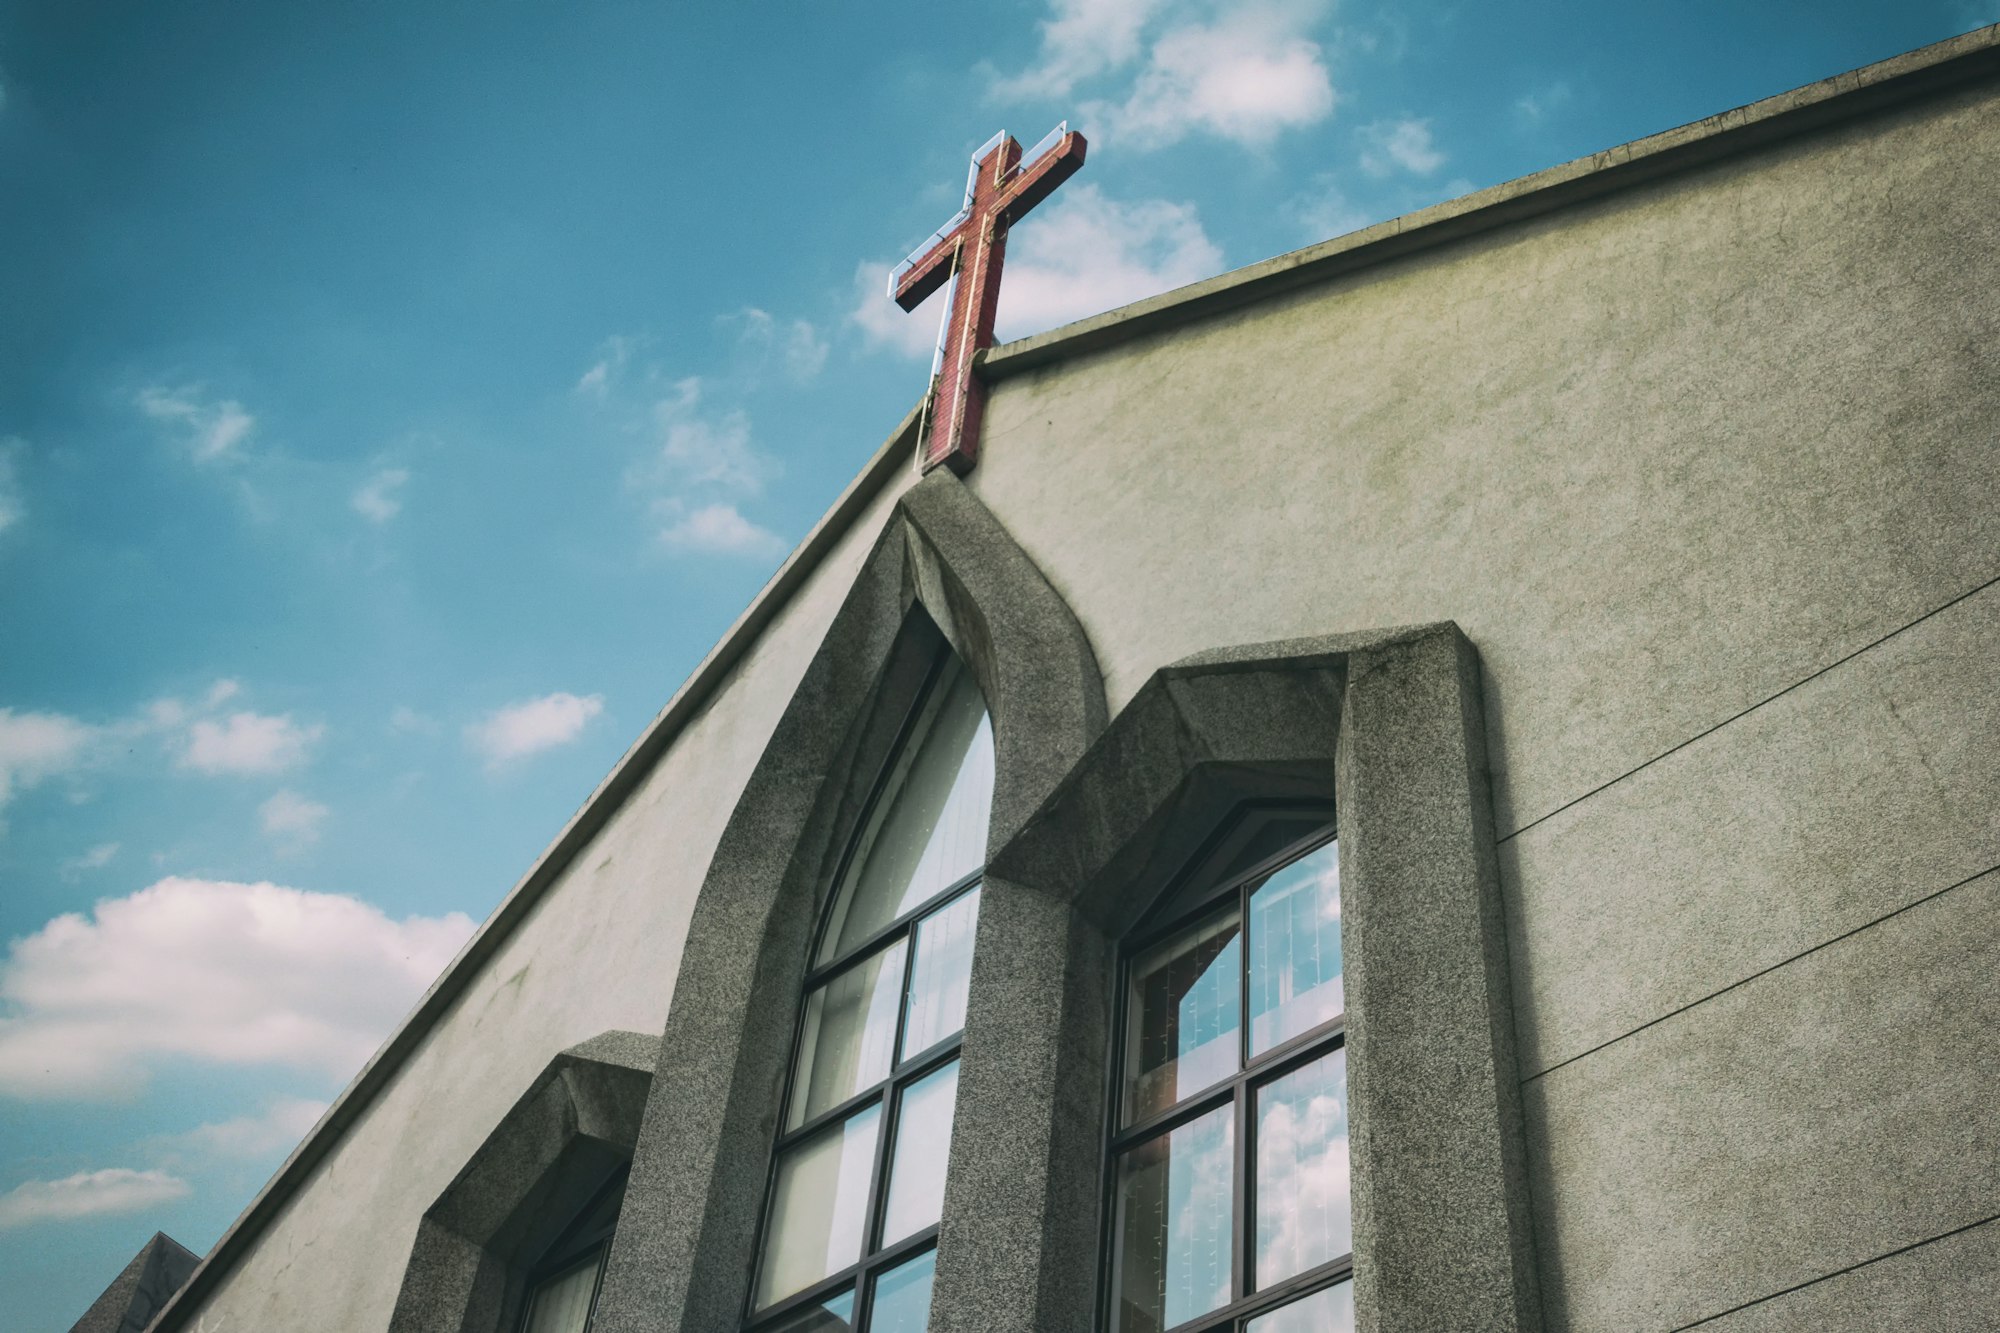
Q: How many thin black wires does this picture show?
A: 3